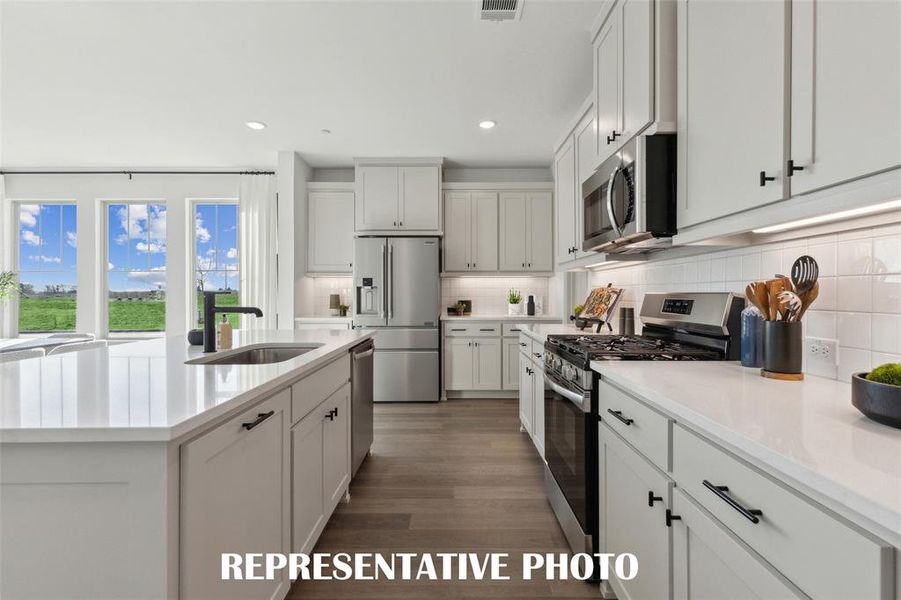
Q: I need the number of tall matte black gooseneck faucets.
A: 1